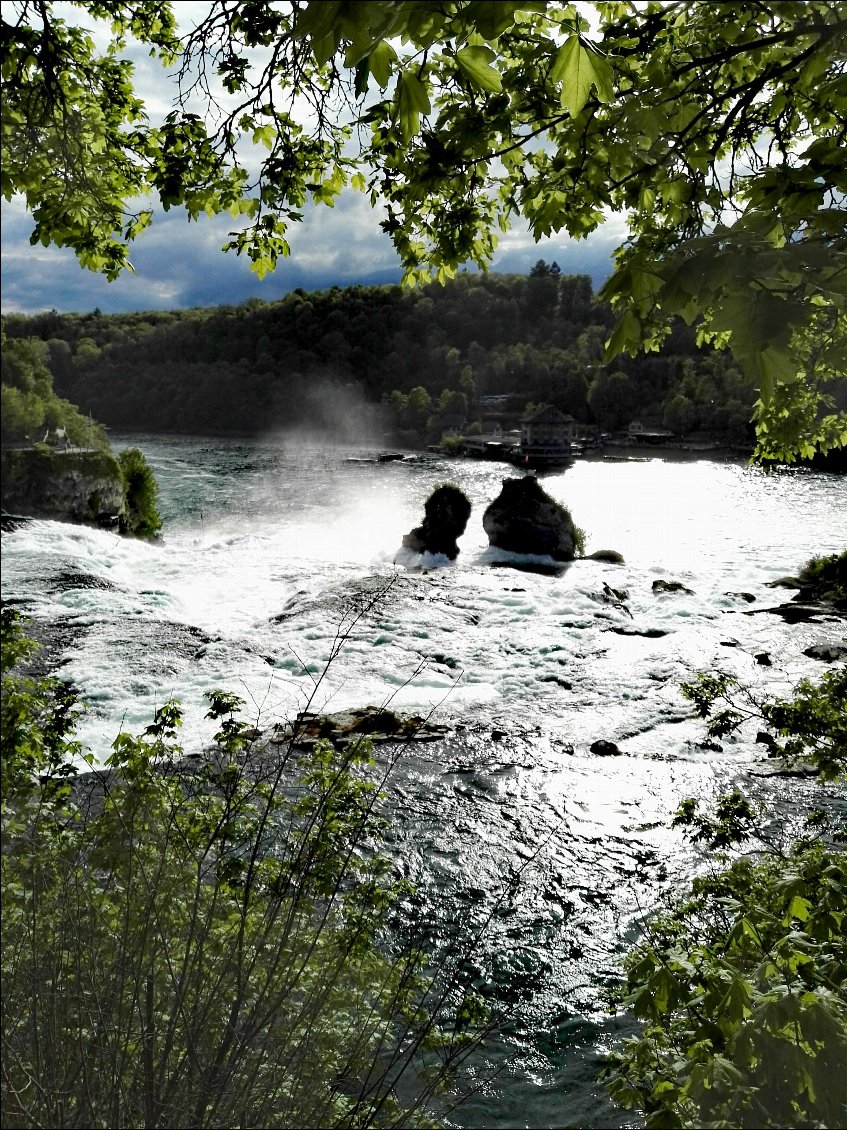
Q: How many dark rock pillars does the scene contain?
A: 2